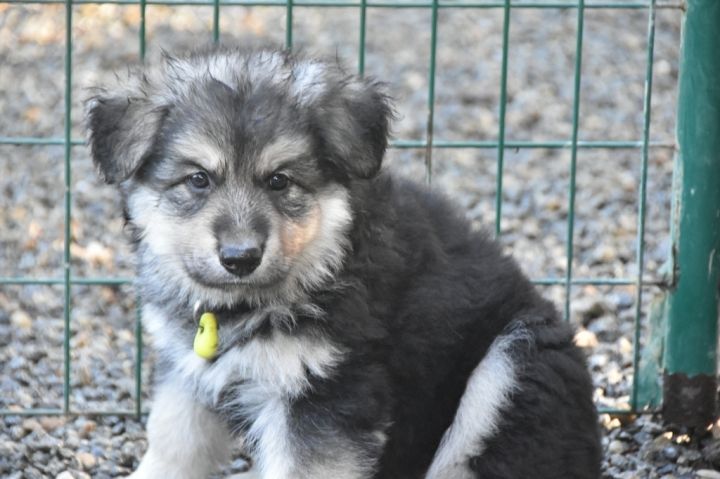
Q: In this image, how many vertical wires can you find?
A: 9